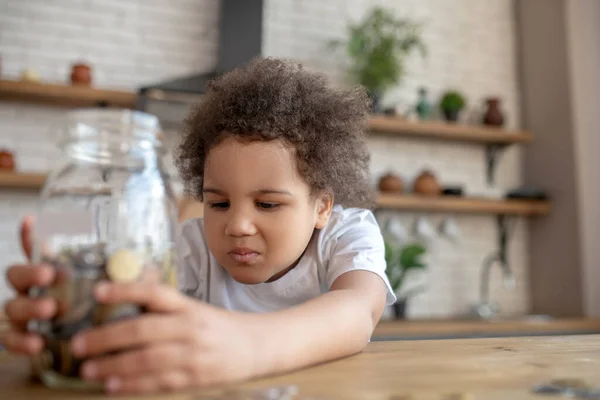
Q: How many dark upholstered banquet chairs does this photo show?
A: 0